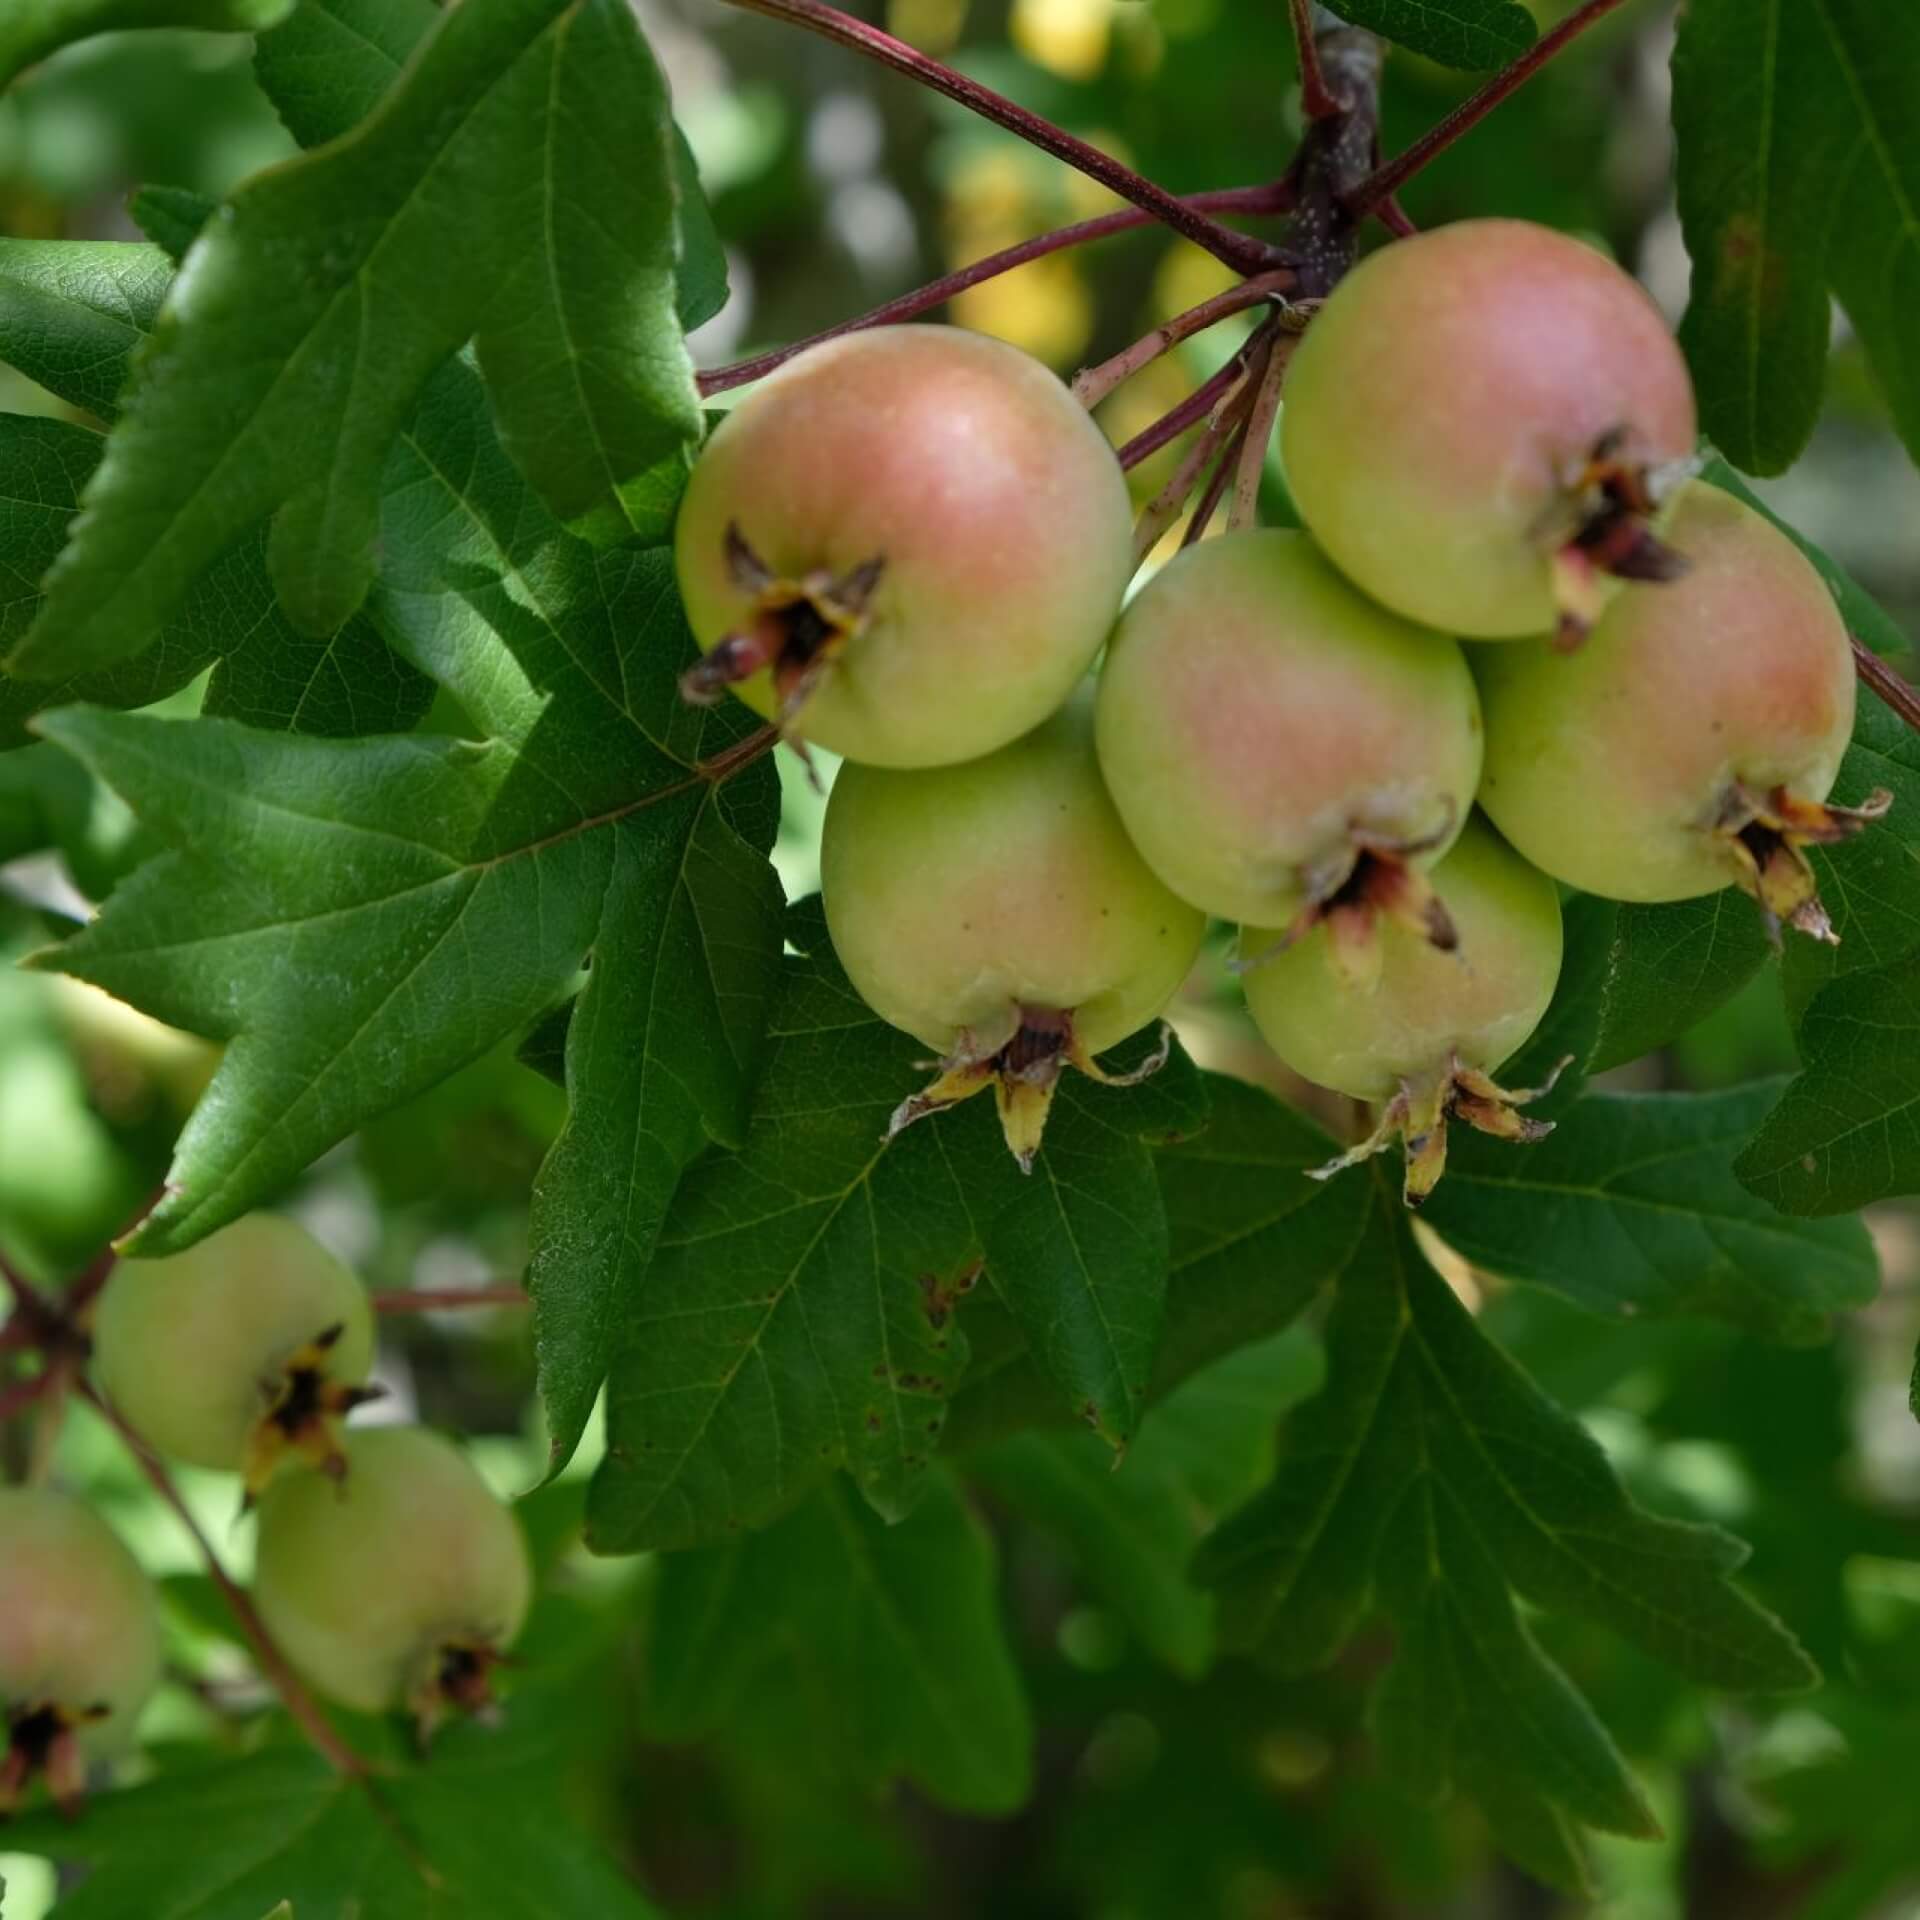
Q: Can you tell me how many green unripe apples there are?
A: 9